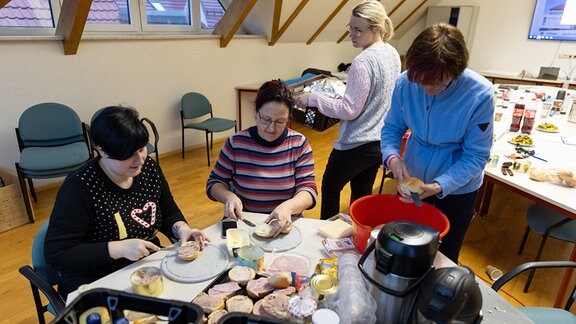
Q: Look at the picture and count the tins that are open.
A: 2